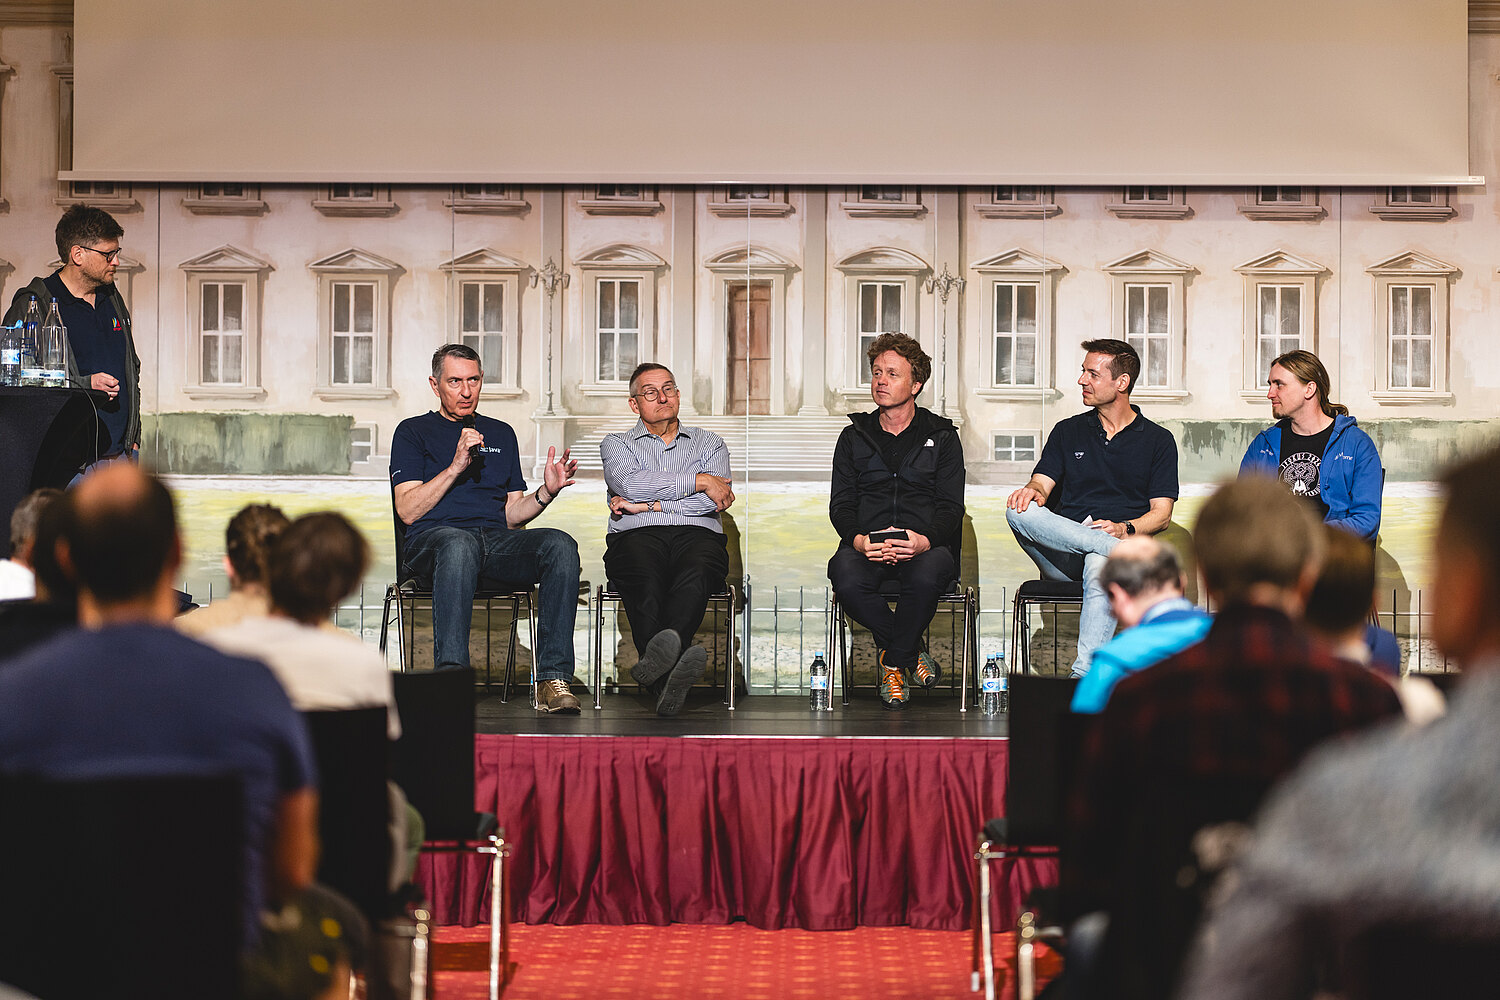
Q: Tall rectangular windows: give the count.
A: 9